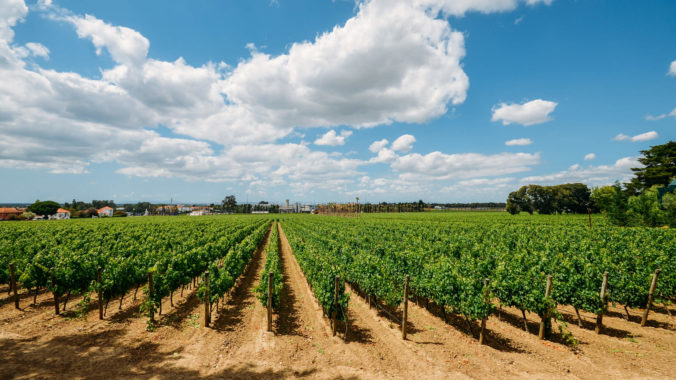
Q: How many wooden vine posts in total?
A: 12